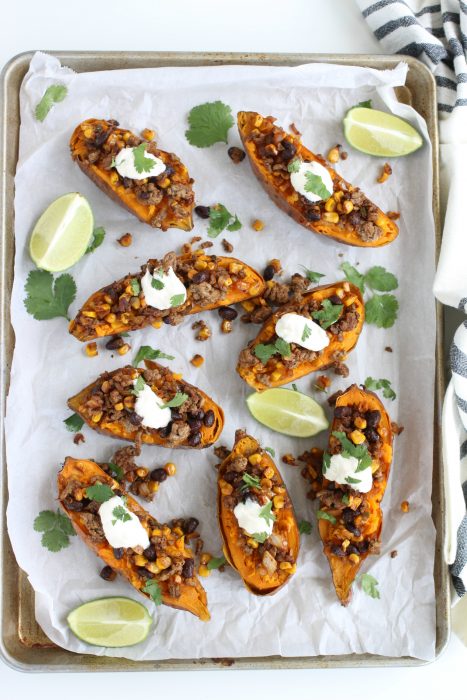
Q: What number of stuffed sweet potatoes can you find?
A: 8